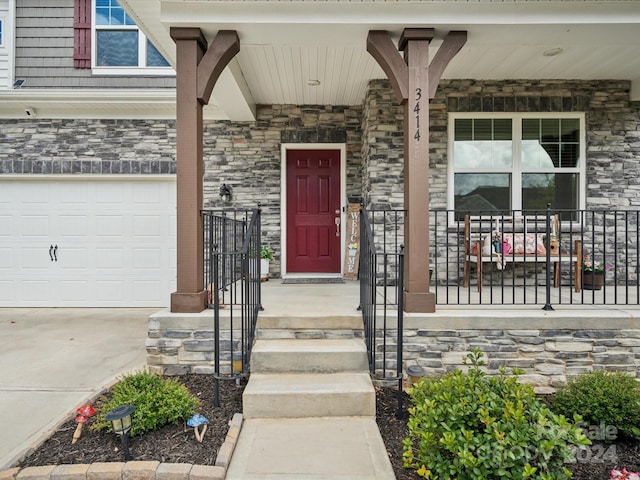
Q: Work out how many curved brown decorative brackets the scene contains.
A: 3